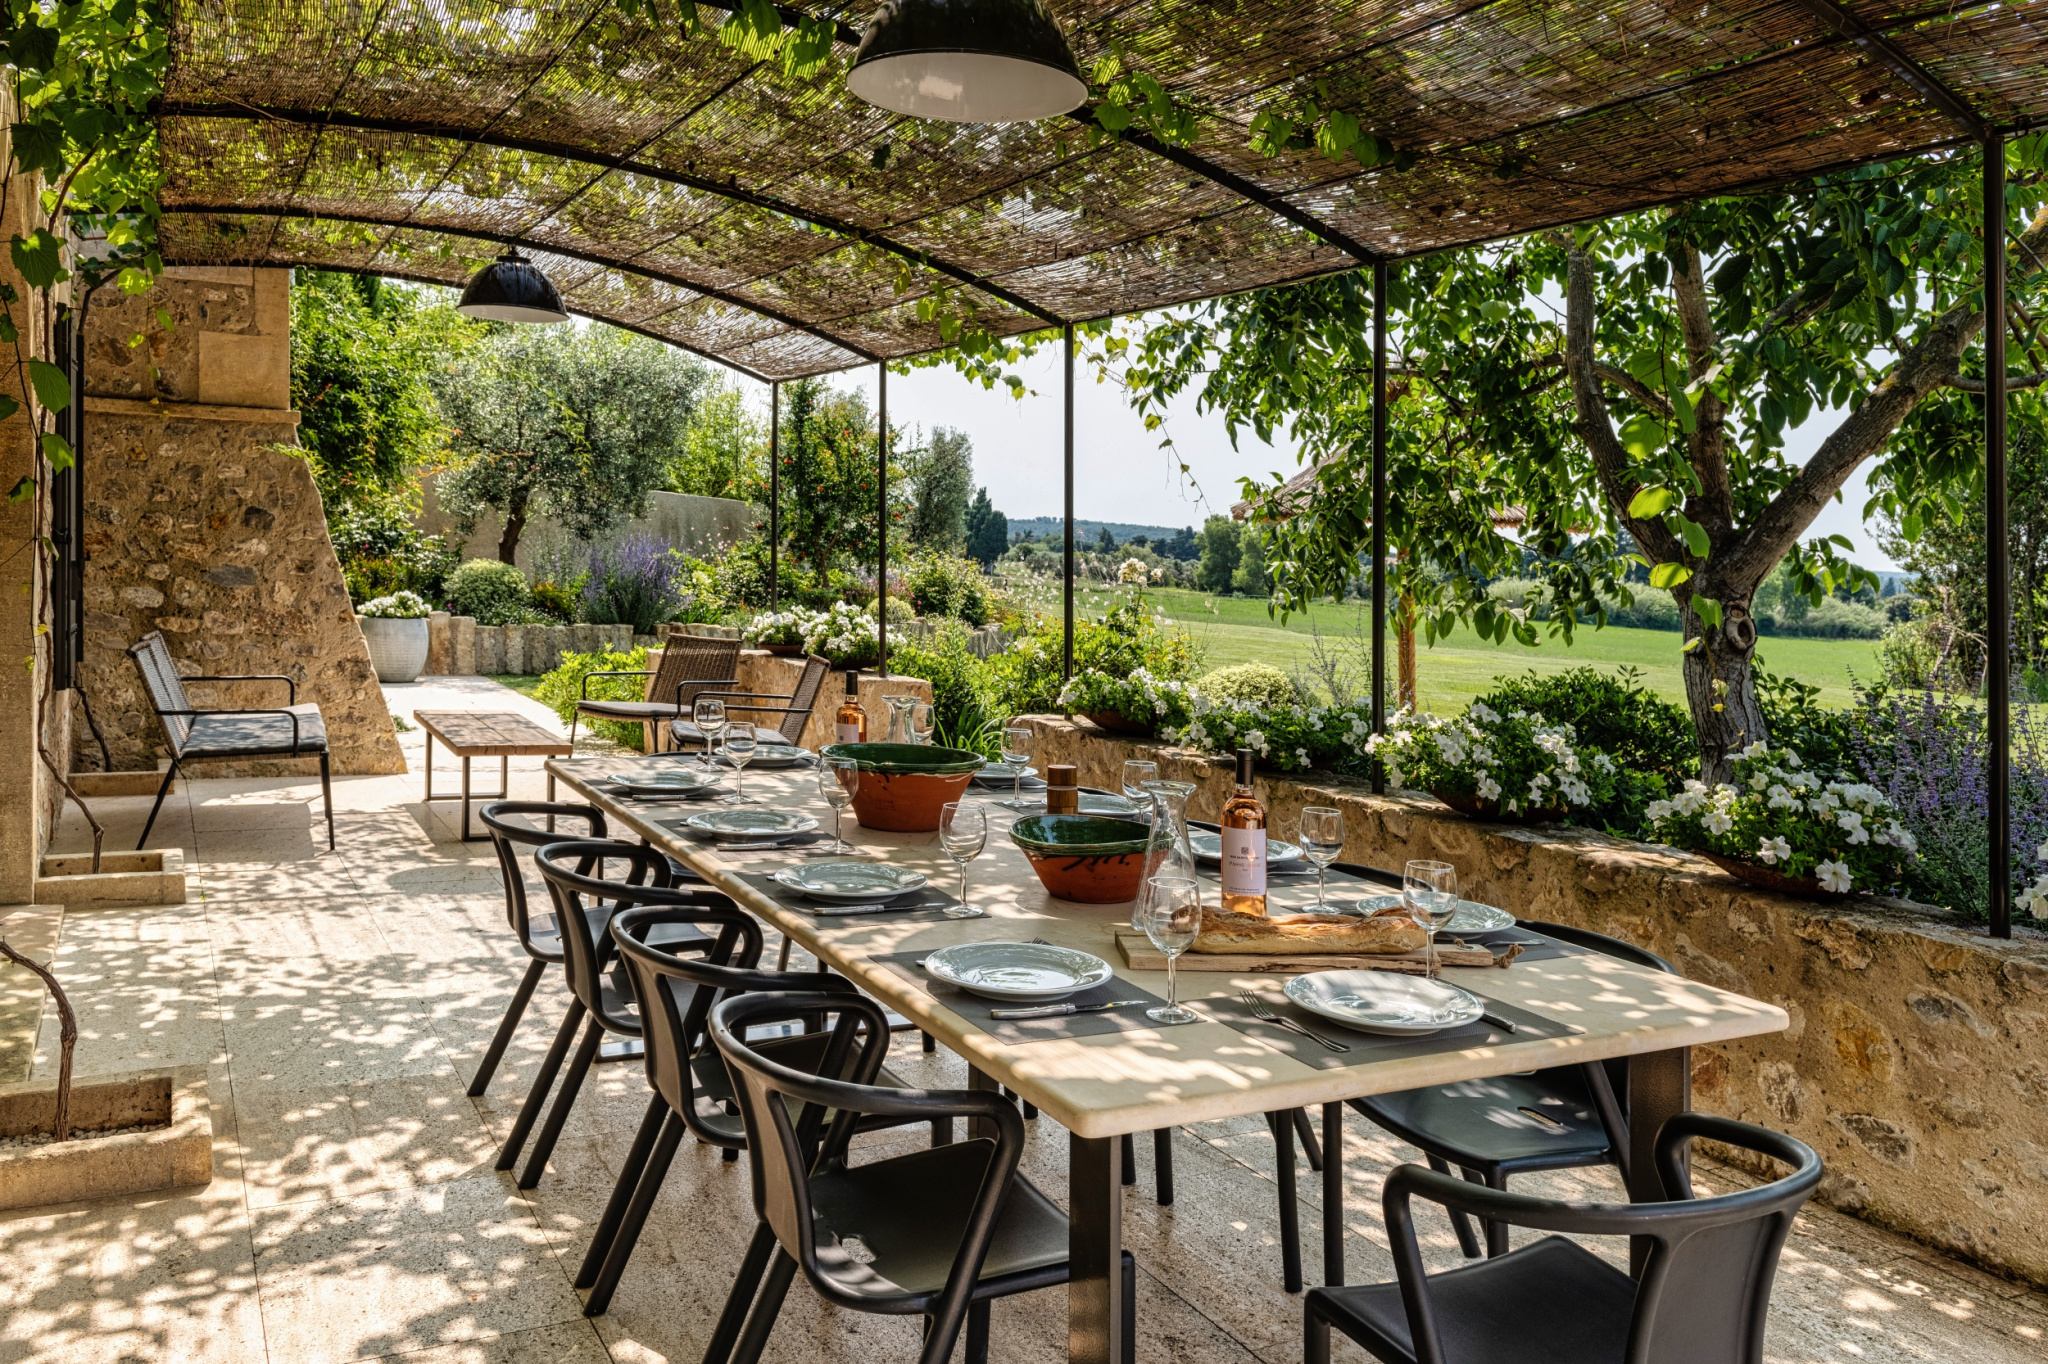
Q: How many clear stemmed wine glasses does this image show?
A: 10